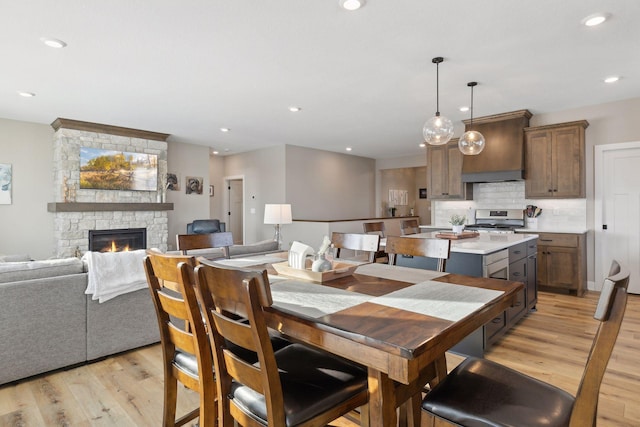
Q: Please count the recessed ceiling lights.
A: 11